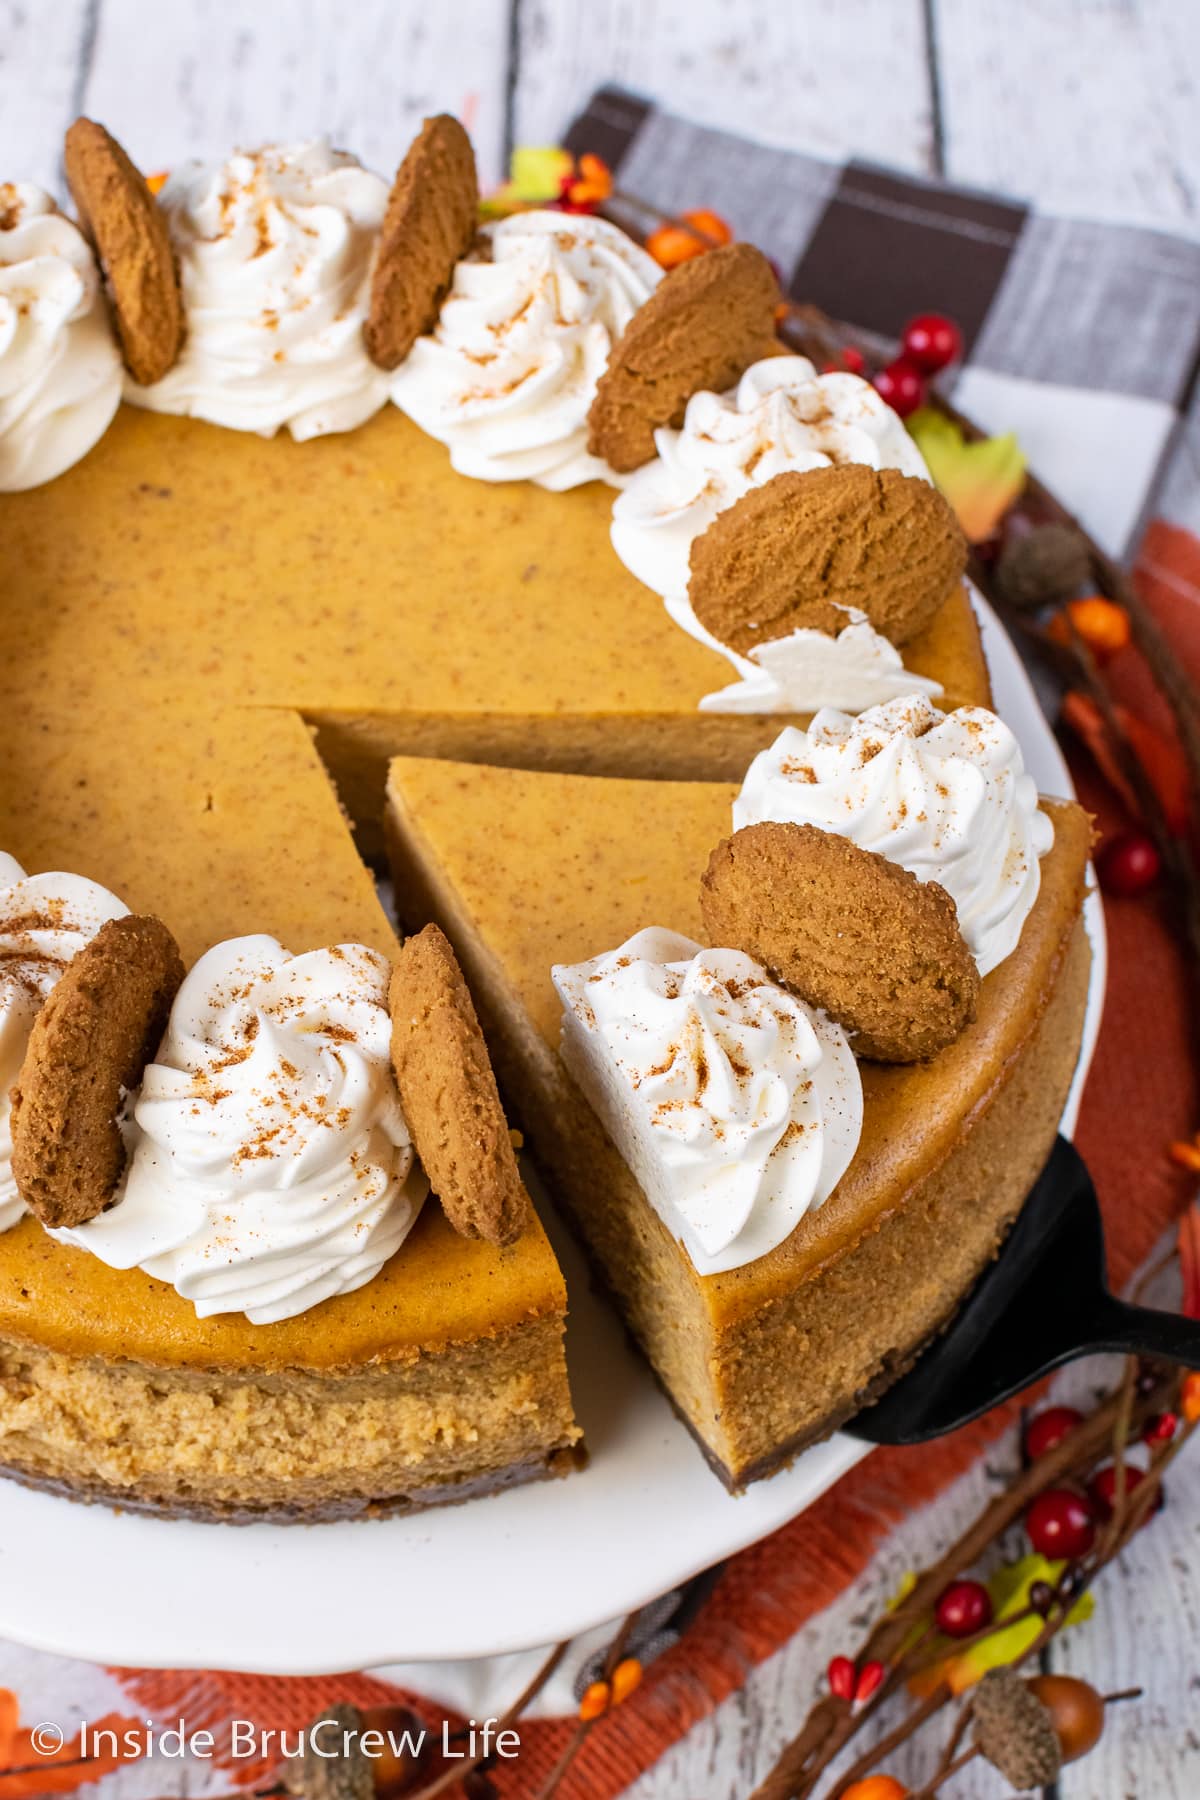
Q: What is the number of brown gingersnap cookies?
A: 7